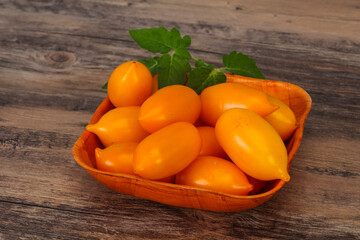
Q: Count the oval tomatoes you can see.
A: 10